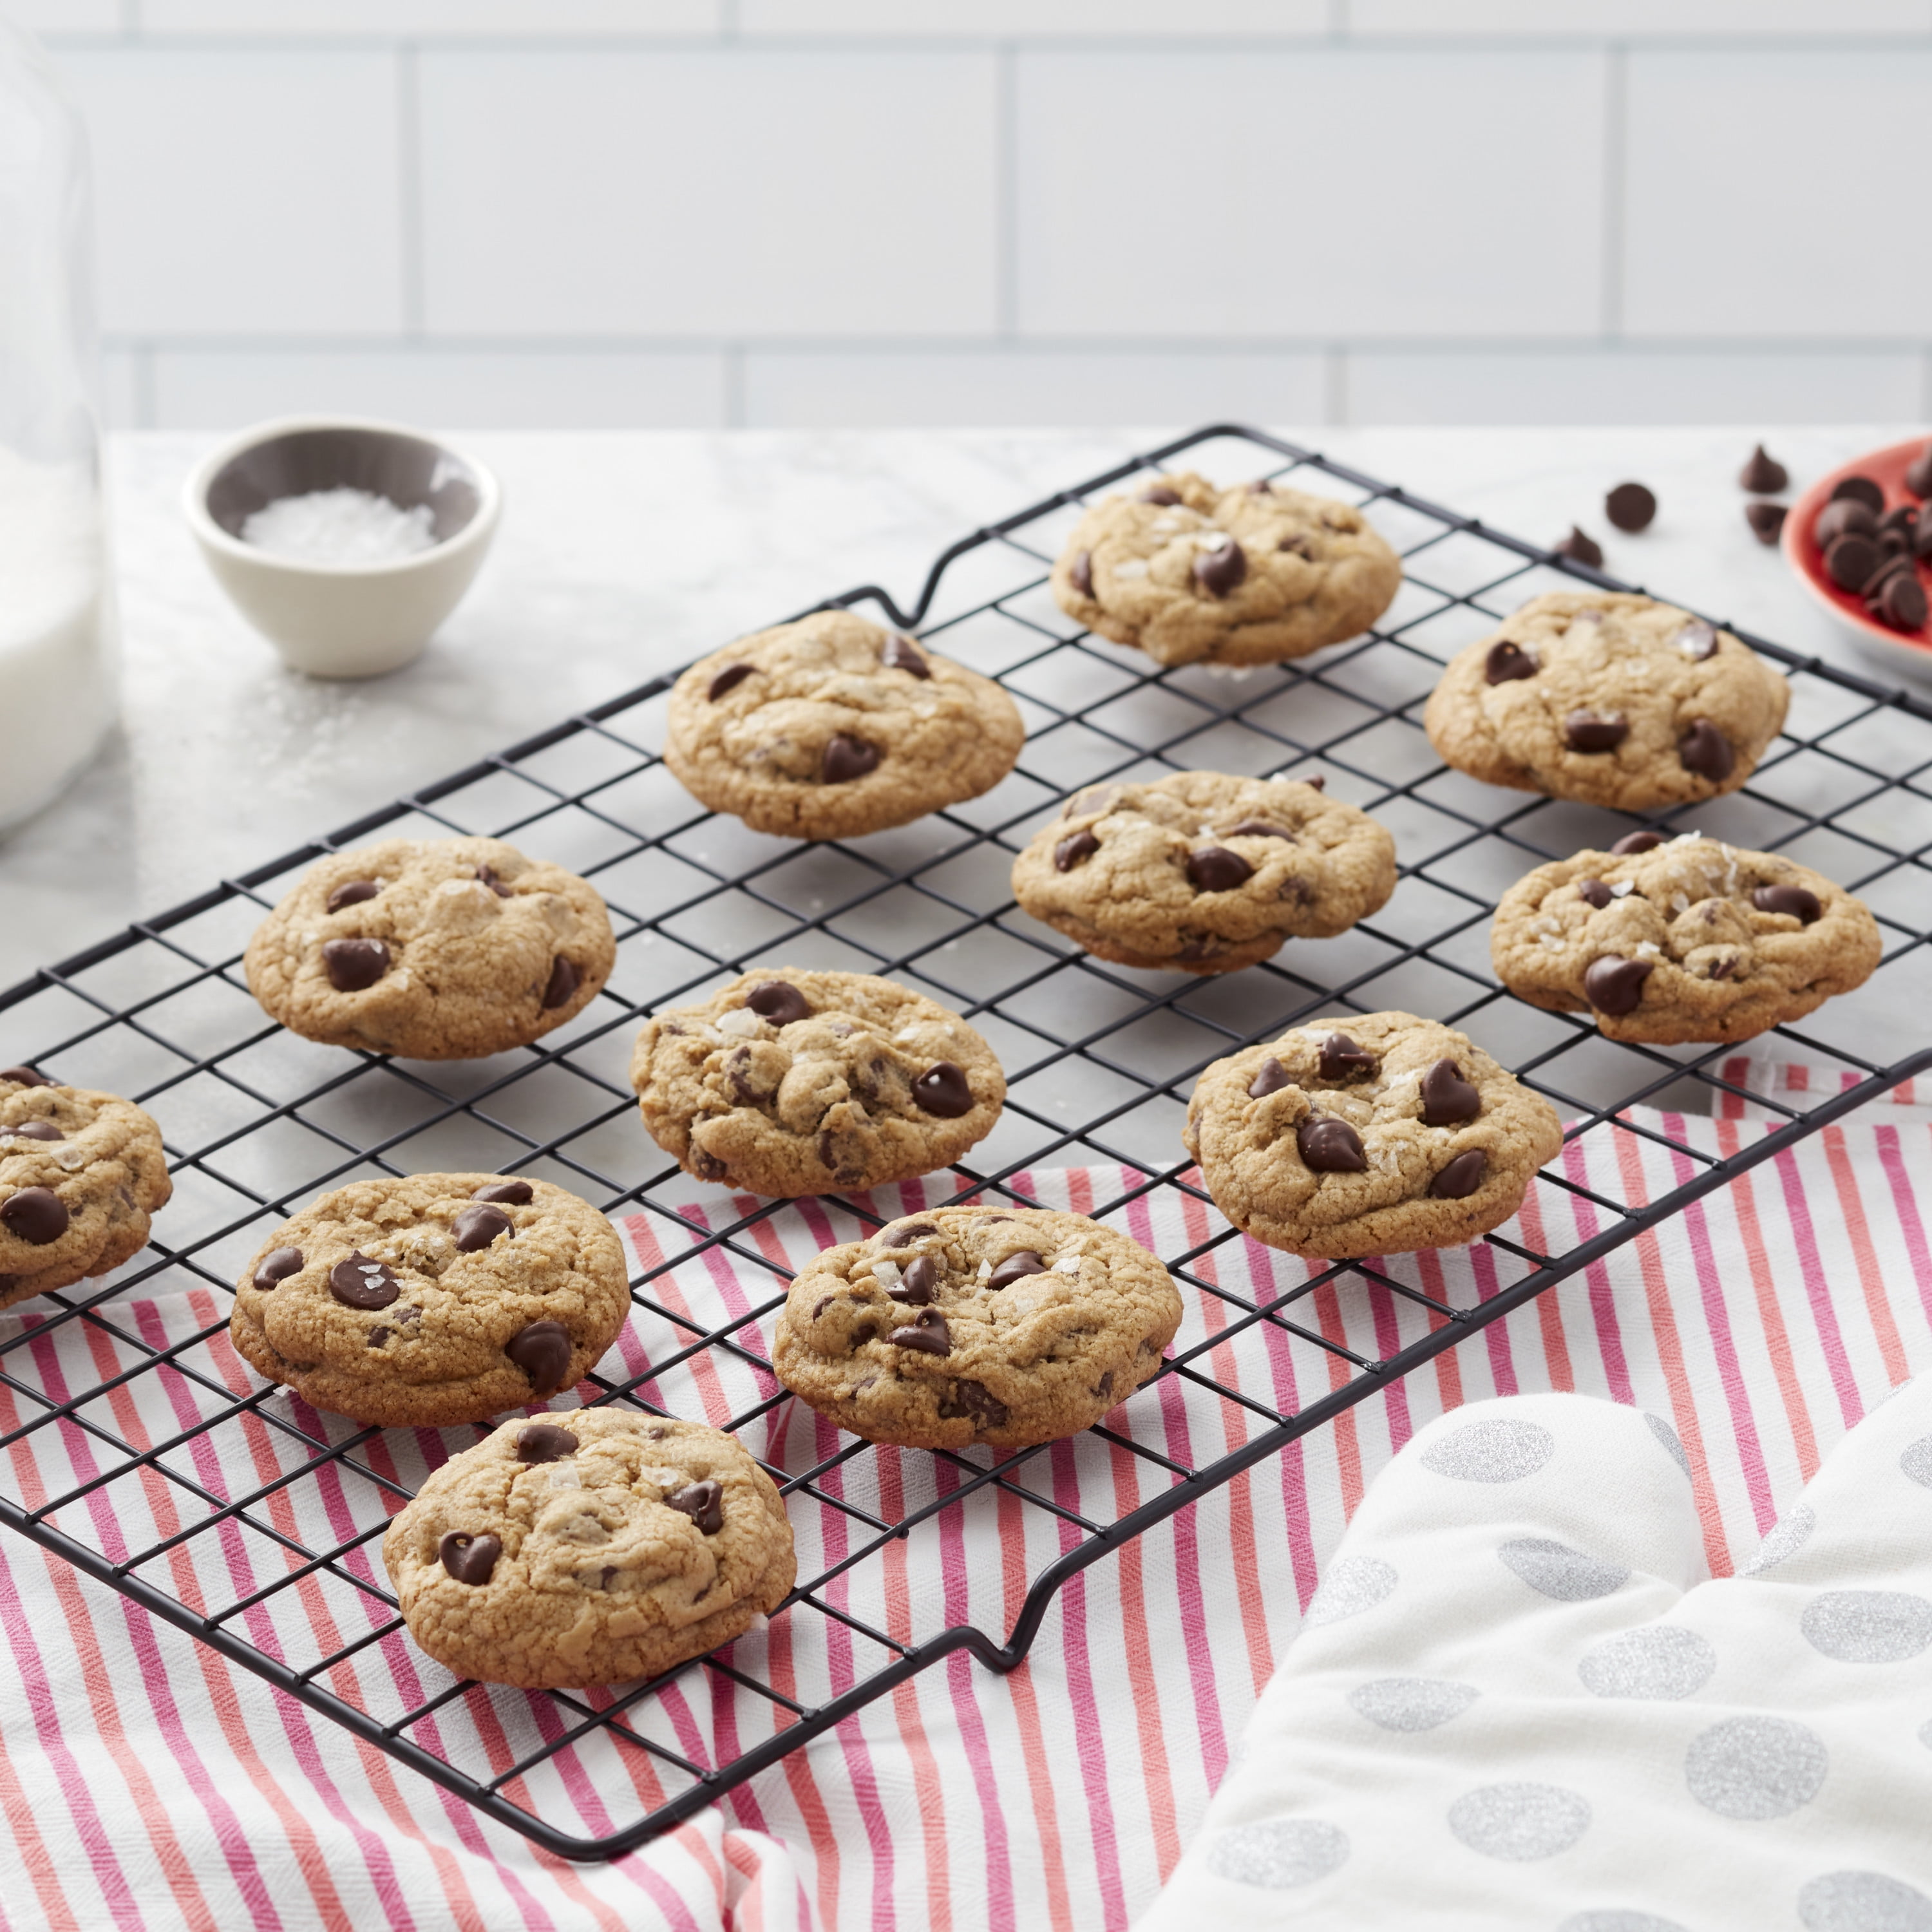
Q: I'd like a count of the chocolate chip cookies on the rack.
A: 12